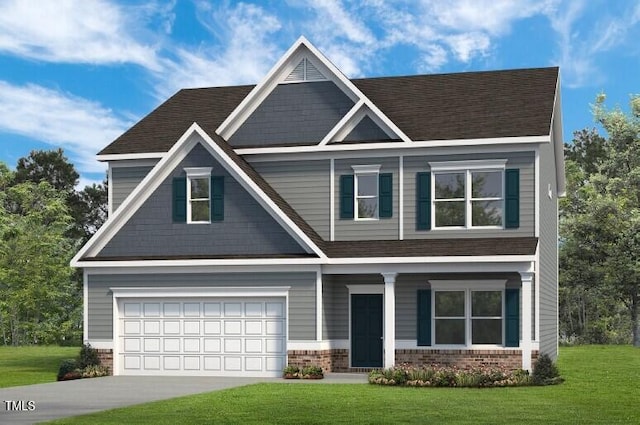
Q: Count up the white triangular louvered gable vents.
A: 1